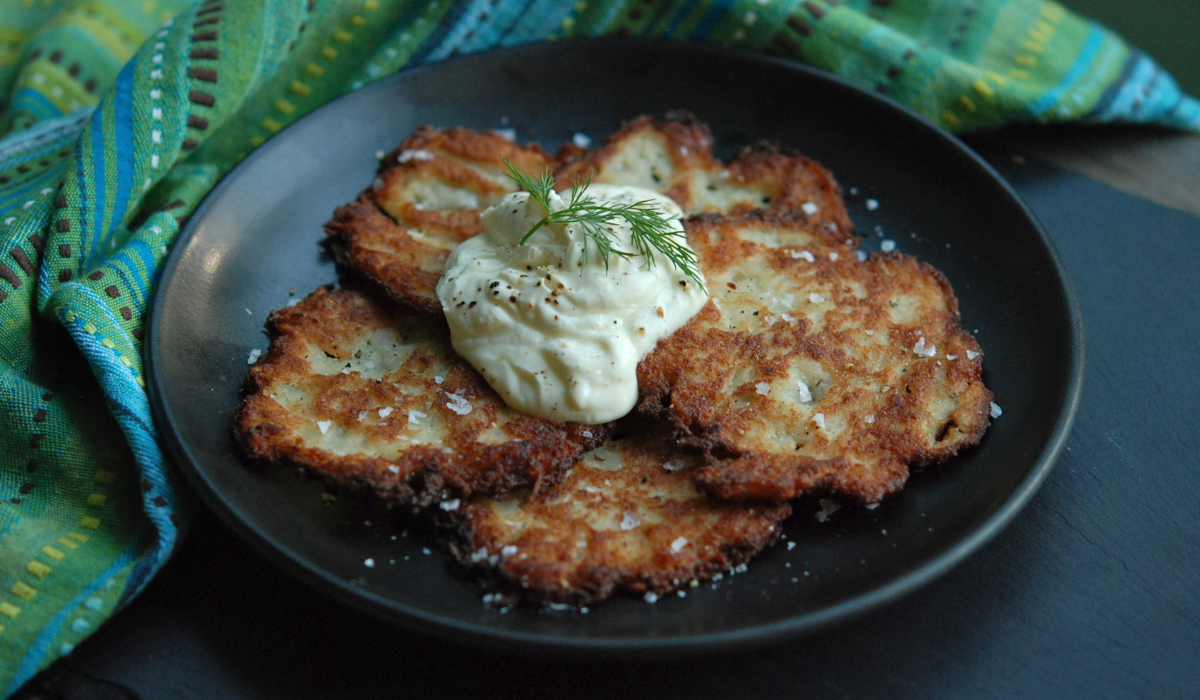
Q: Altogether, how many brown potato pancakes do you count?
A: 5